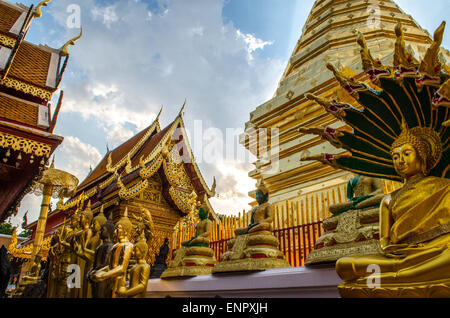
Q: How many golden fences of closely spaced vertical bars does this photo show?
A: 1